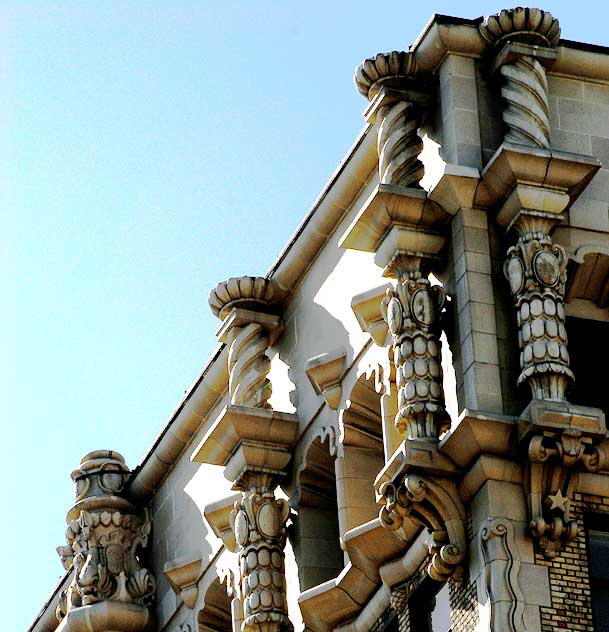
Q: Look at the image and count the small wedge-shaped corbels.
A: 4